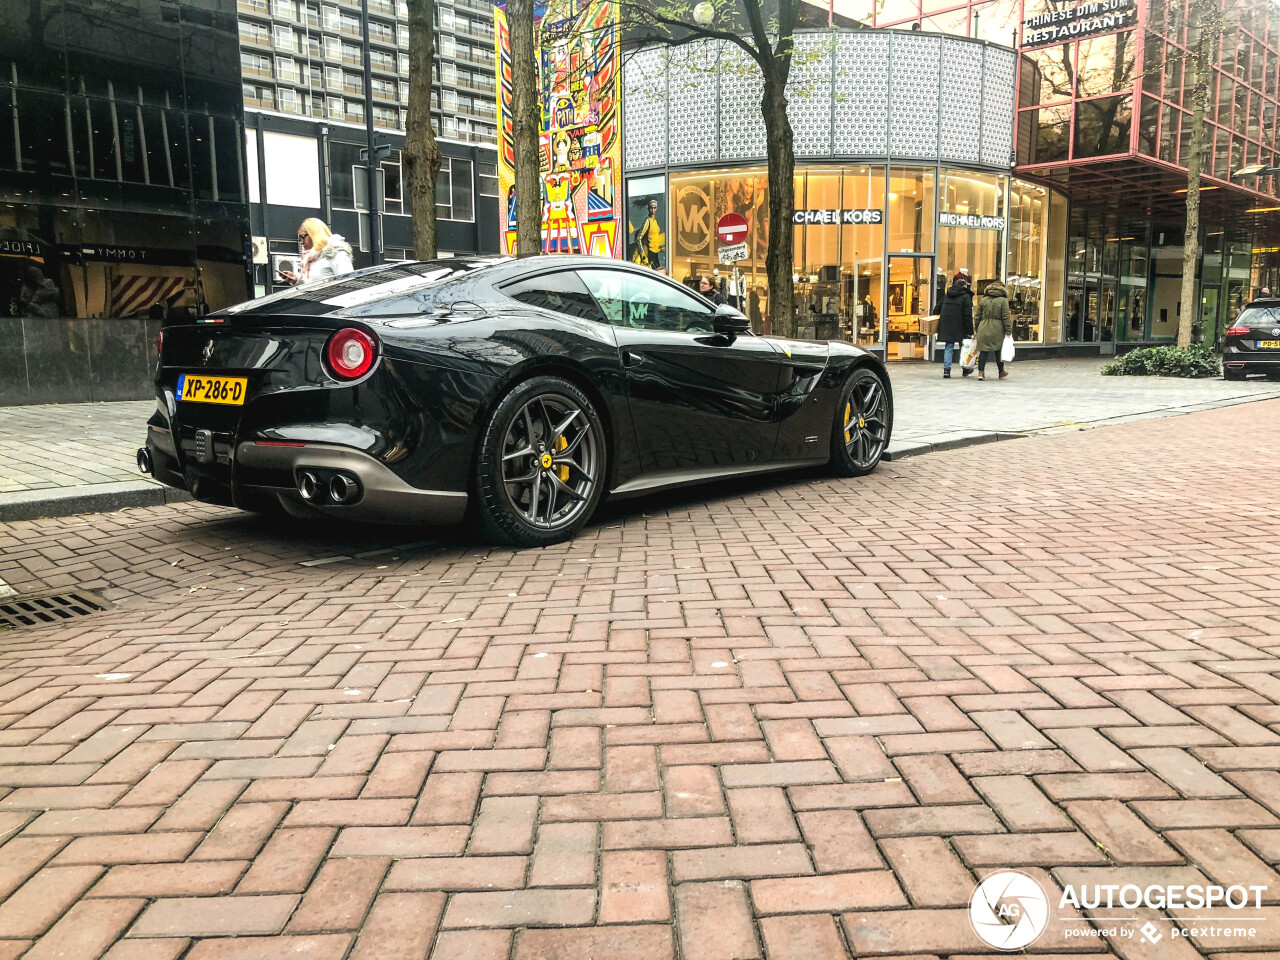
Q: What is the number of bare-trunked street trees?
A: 4